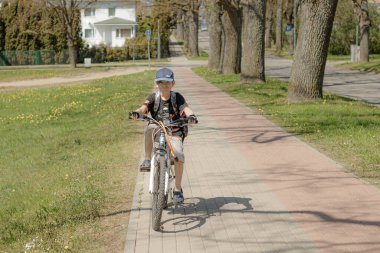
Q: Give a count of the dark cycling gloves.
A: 2